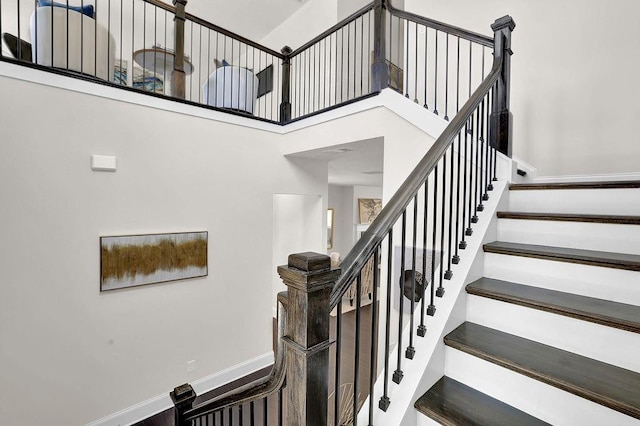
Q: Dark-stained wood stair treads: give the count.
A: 6